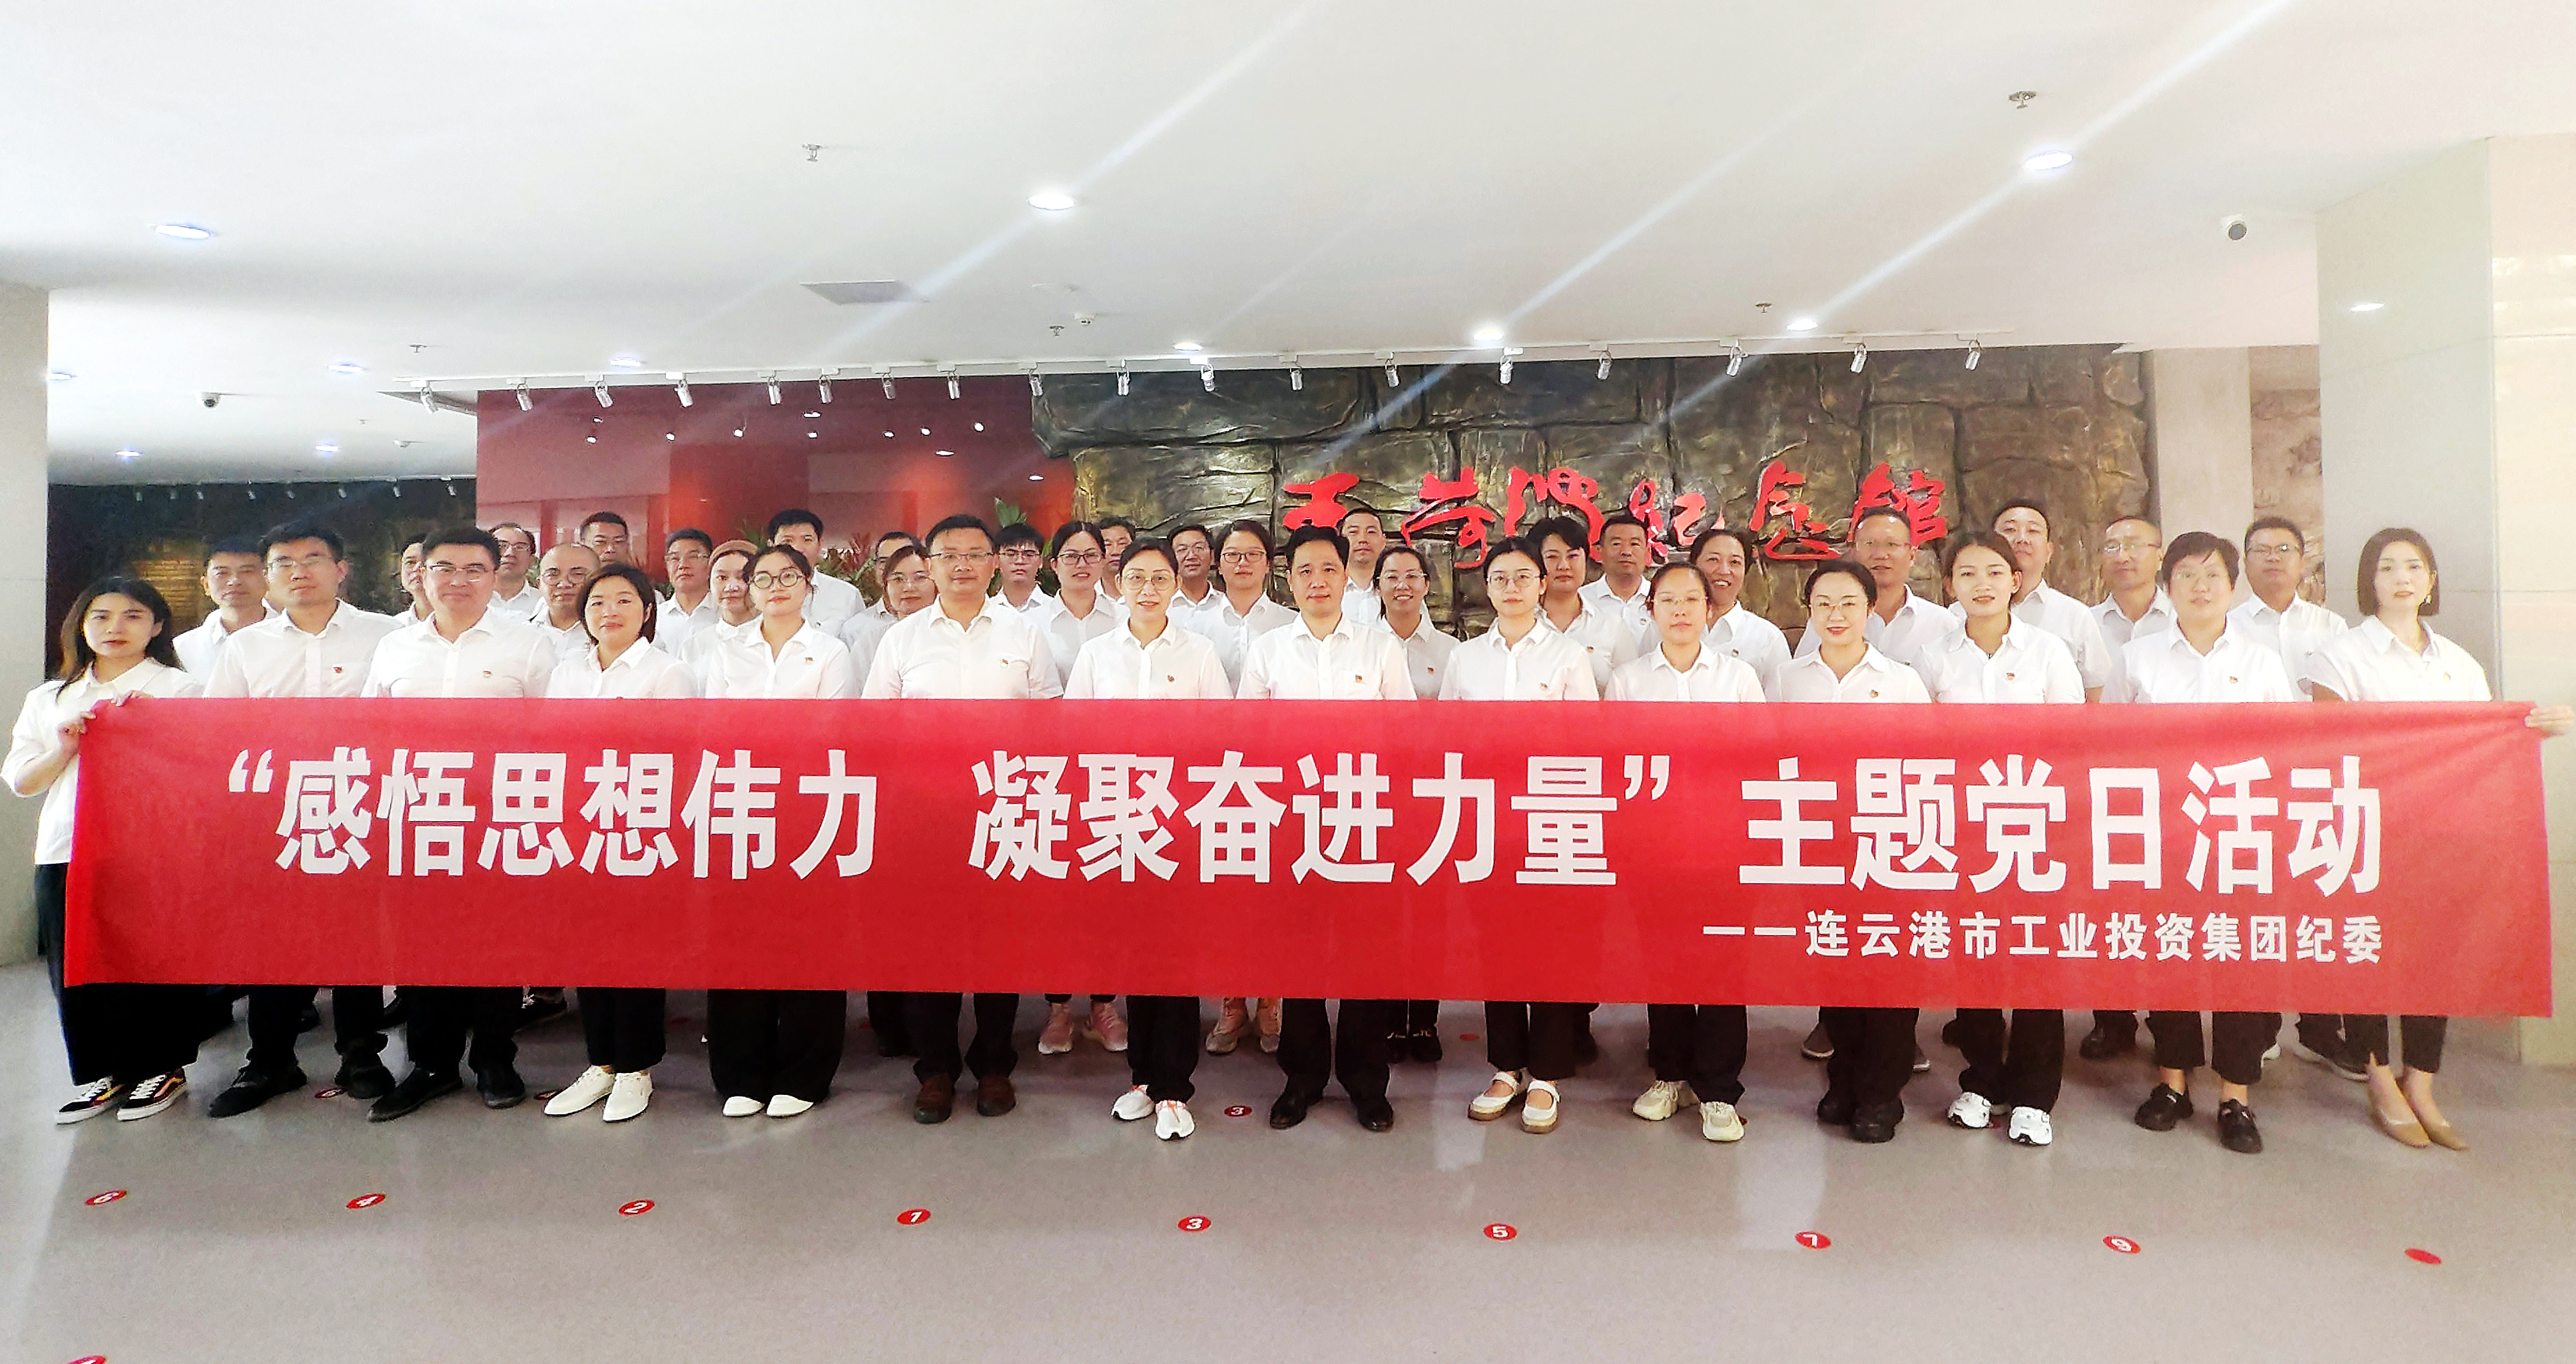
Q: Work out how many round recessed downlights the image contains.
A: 11